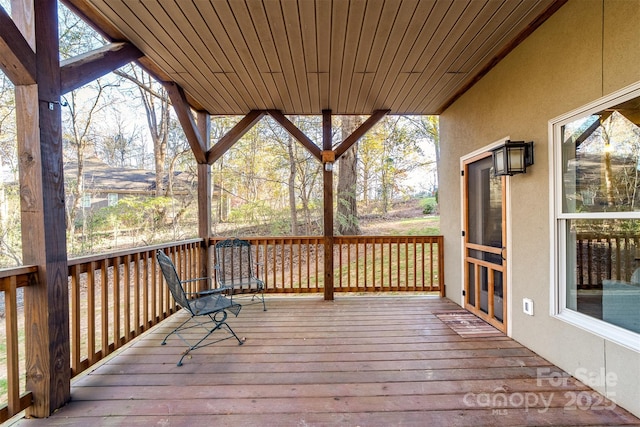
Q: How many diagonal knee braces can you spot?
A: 6